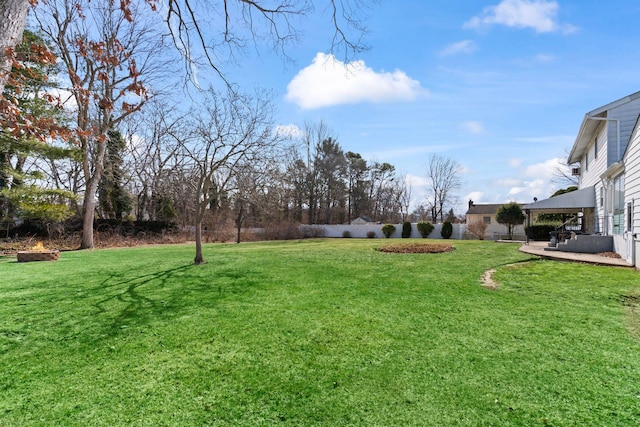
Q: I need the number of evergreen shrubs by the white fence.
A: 4